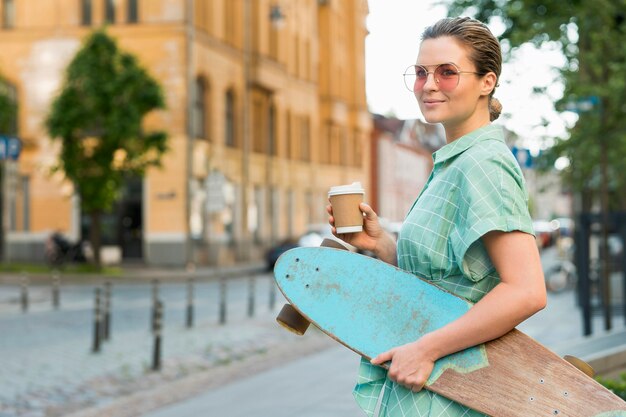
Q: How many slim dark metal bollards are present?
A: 10